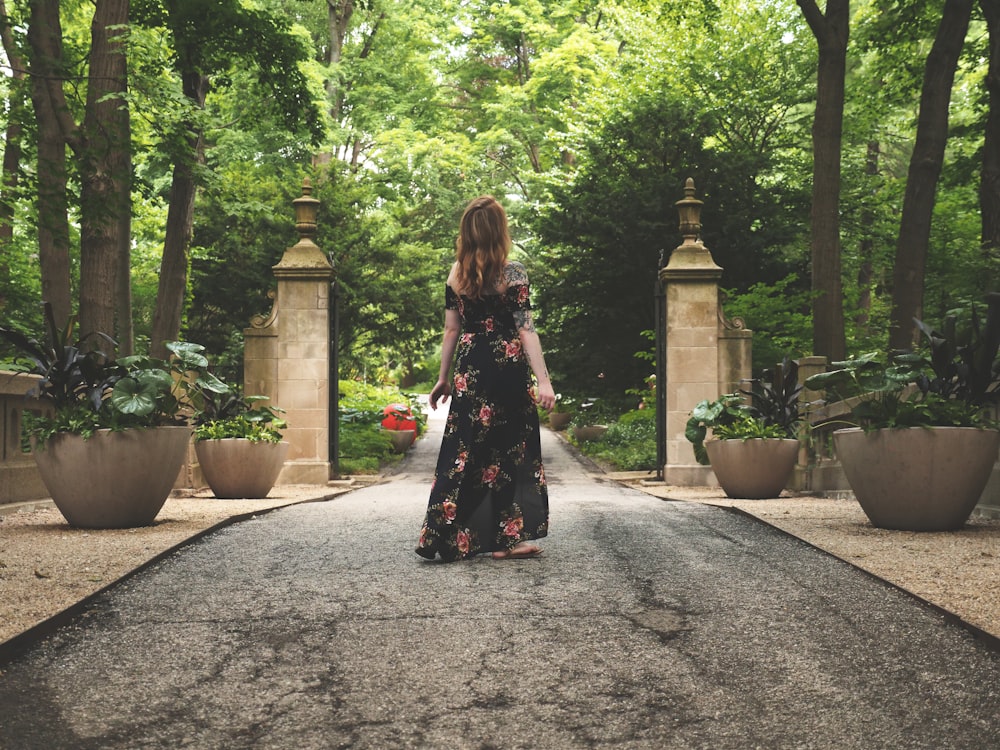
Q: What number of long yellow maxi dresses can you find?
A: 0